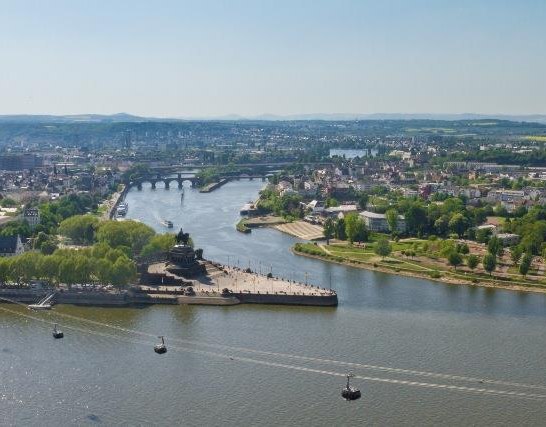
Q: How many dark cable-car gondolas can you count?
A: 3